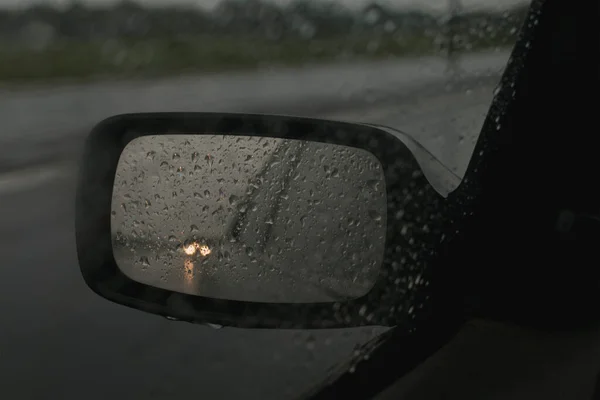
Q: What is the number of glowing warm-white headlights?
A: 2